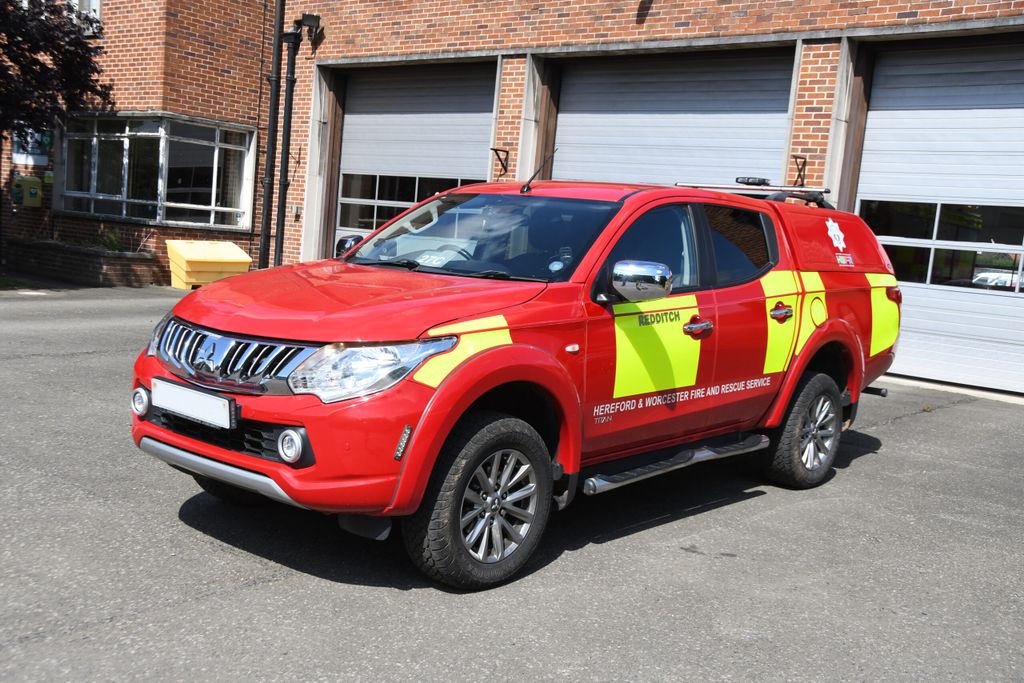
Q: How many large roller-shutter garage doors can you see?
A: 3